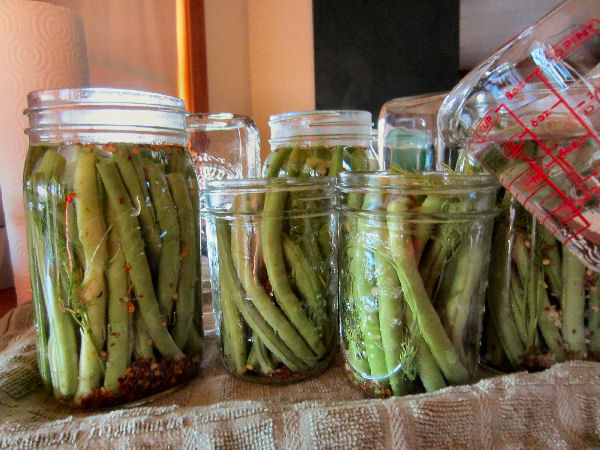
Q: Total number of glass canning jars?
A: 7